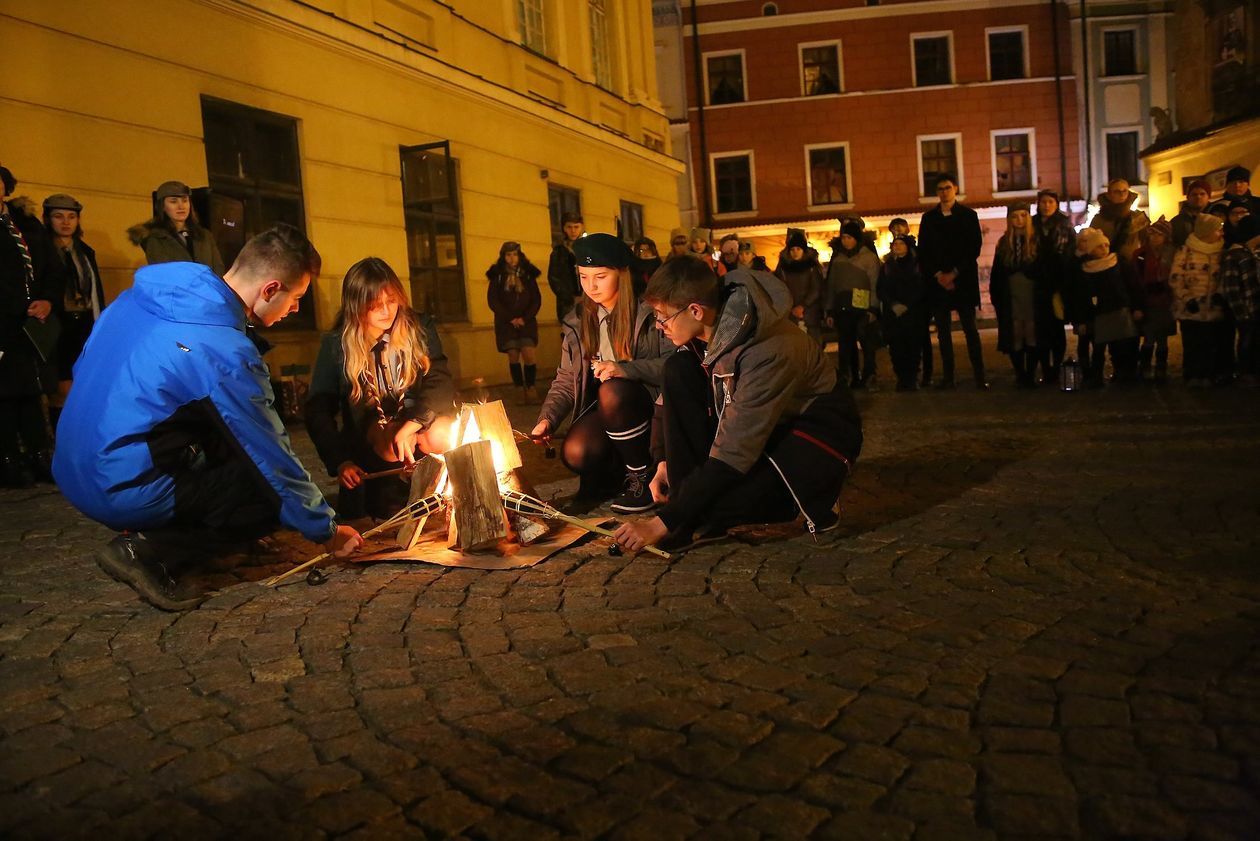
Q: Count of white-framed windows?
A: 10